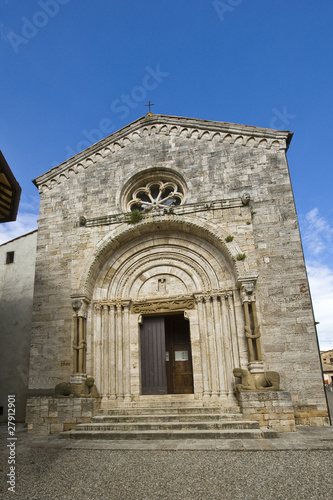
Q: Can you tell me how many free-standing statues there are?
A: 2